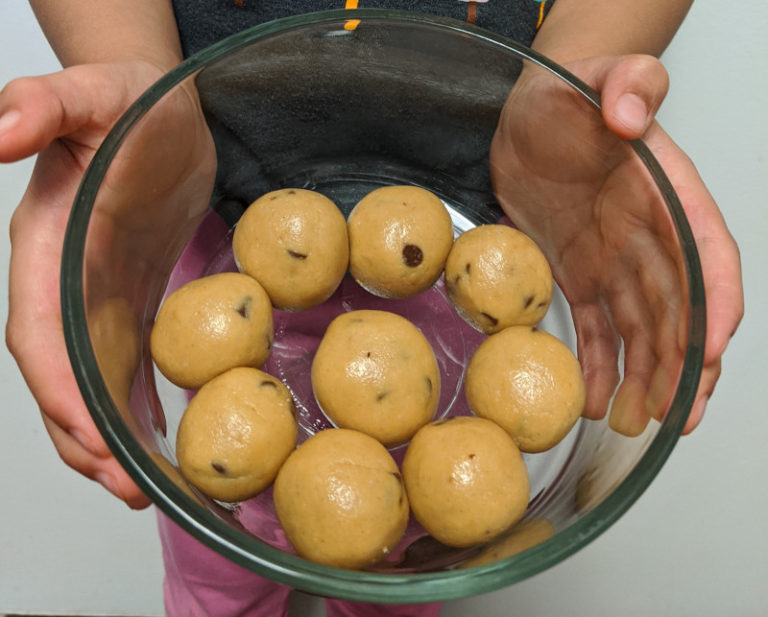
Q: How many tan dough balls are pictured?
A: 9